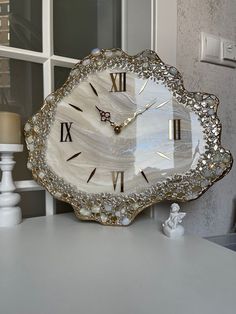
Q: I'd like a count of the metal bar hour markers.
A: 8